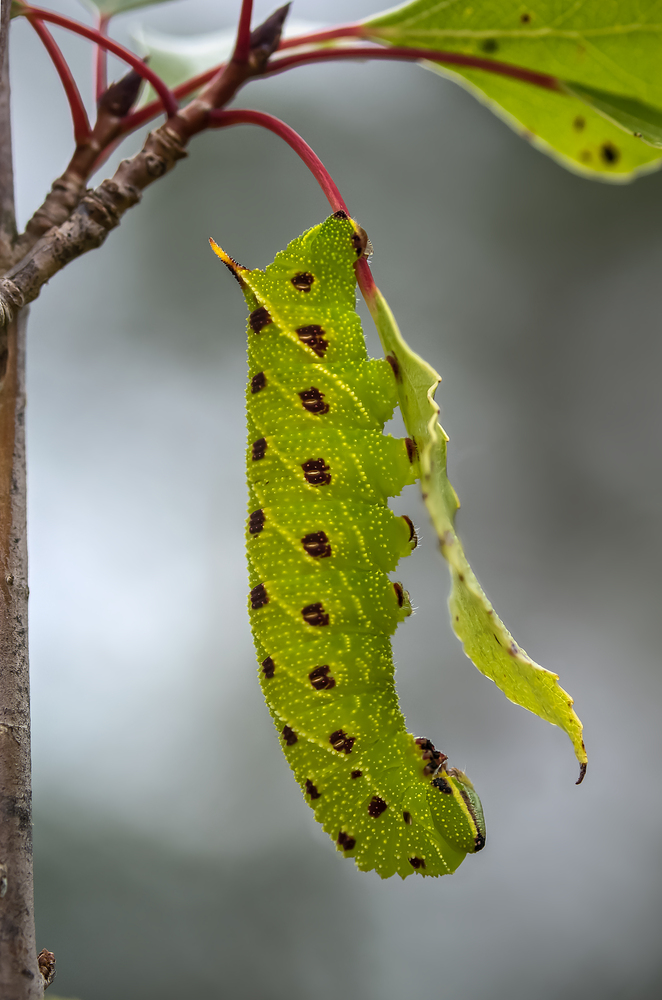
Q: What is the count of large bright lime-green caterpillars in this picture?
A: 1